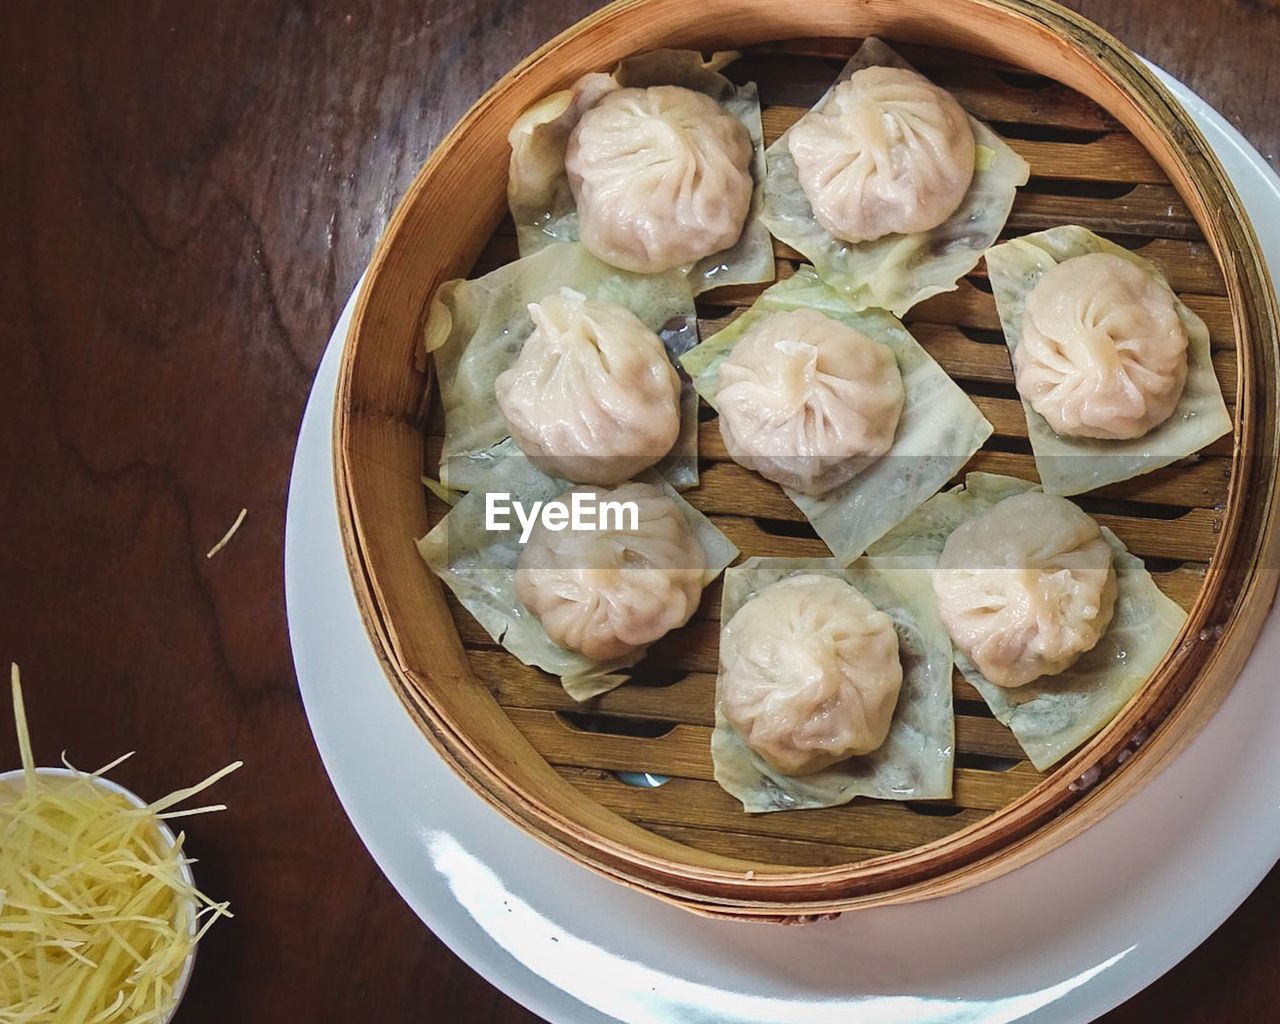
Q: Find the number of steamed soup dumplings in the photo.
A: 8